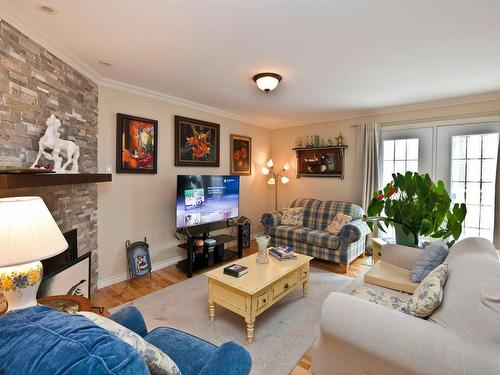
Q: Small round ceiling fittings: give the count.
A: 2